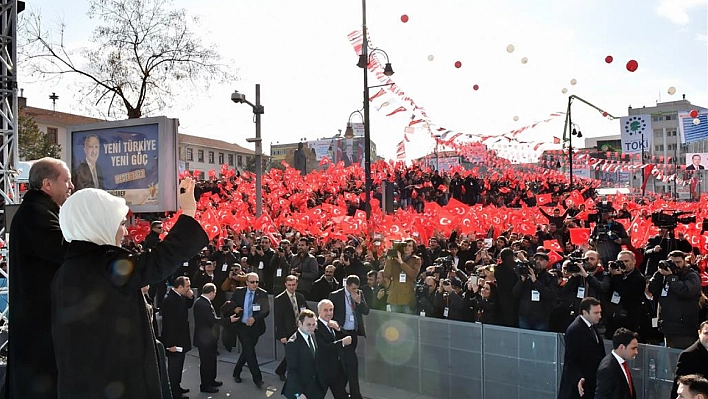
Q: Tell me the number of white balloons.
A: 8